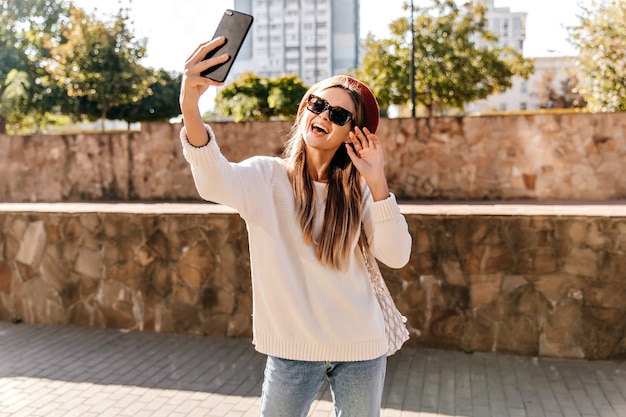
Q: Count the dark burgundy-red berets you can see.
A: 1